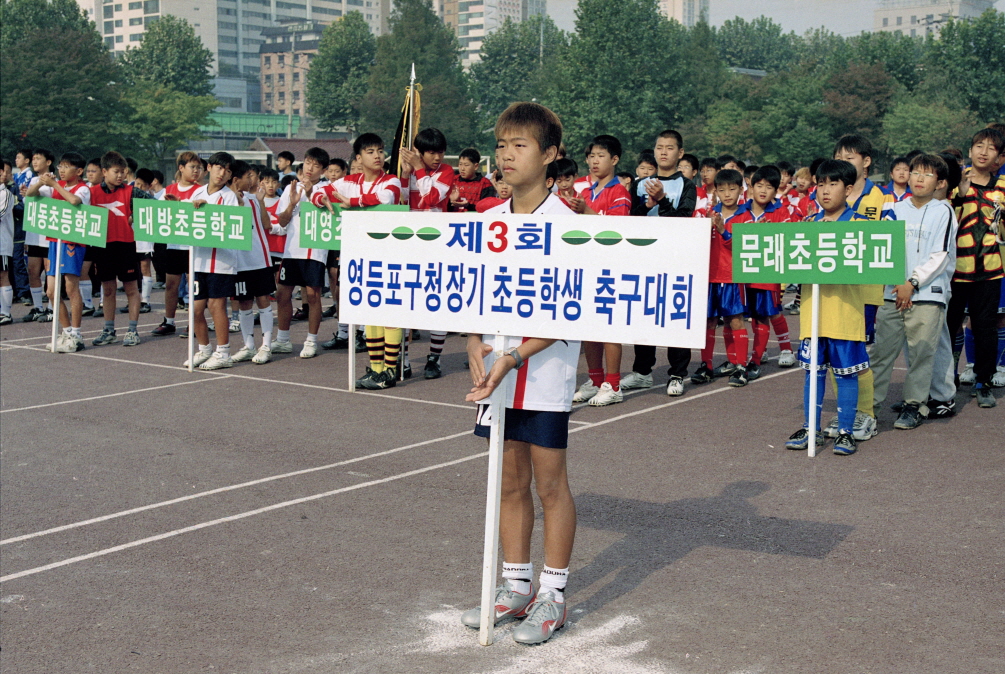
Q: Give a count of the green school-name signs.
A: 4